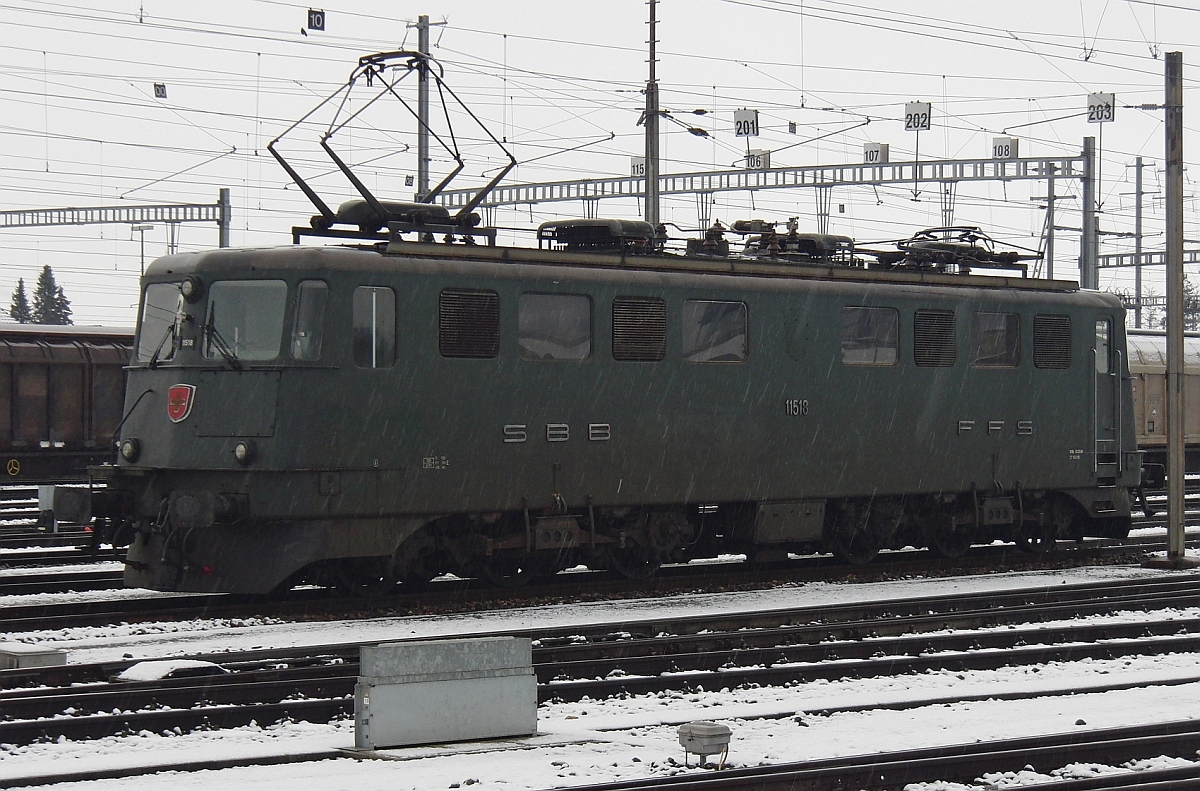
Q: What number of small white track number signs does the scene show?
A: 7